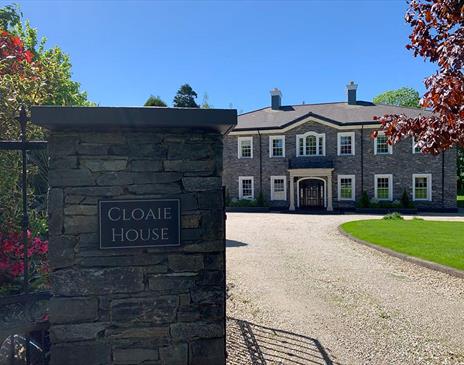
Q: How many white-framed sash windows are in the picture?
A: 11